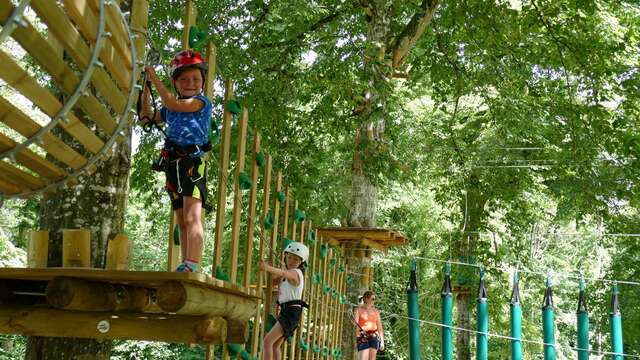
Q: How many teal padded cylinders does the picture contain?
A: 7